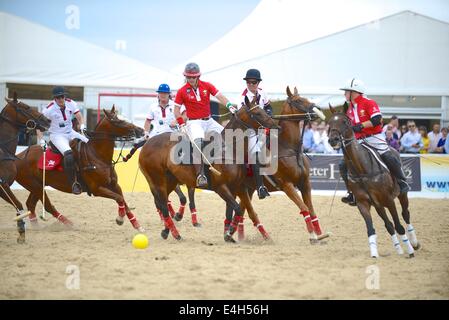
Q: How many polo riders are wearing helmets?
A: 5